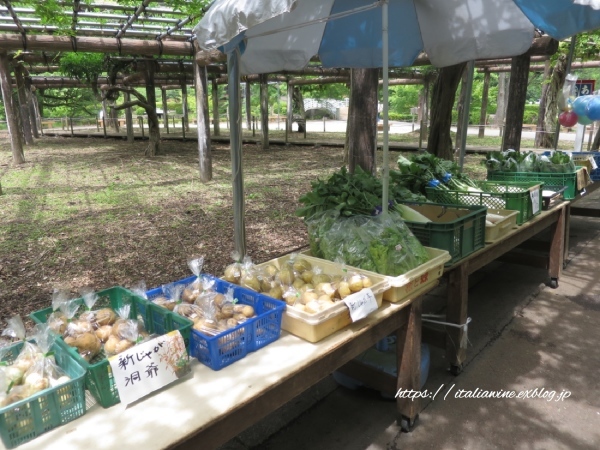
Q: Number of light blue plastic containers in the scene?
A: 1